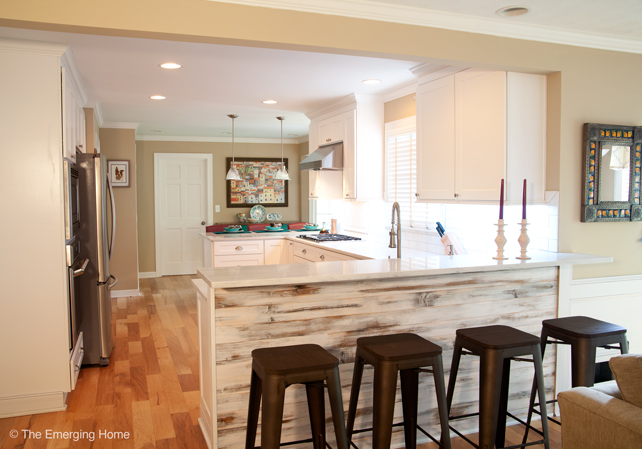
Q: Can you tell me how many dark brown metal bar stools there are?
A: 4